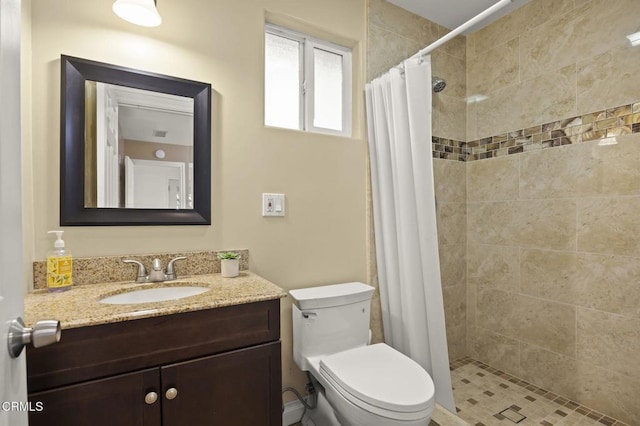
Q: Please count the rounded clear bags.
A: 0